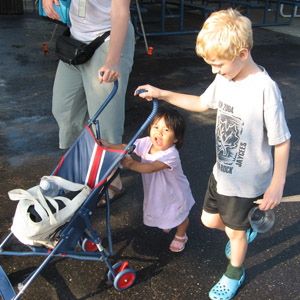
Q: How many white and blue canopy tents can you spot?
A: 0